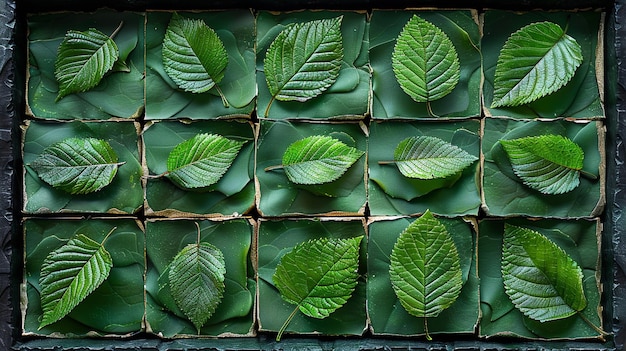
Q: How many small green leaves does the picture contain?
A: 15